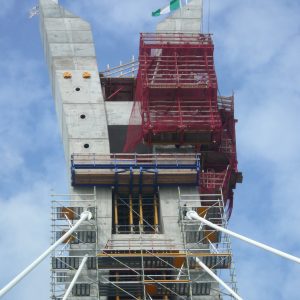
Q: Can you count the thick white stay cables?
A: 4